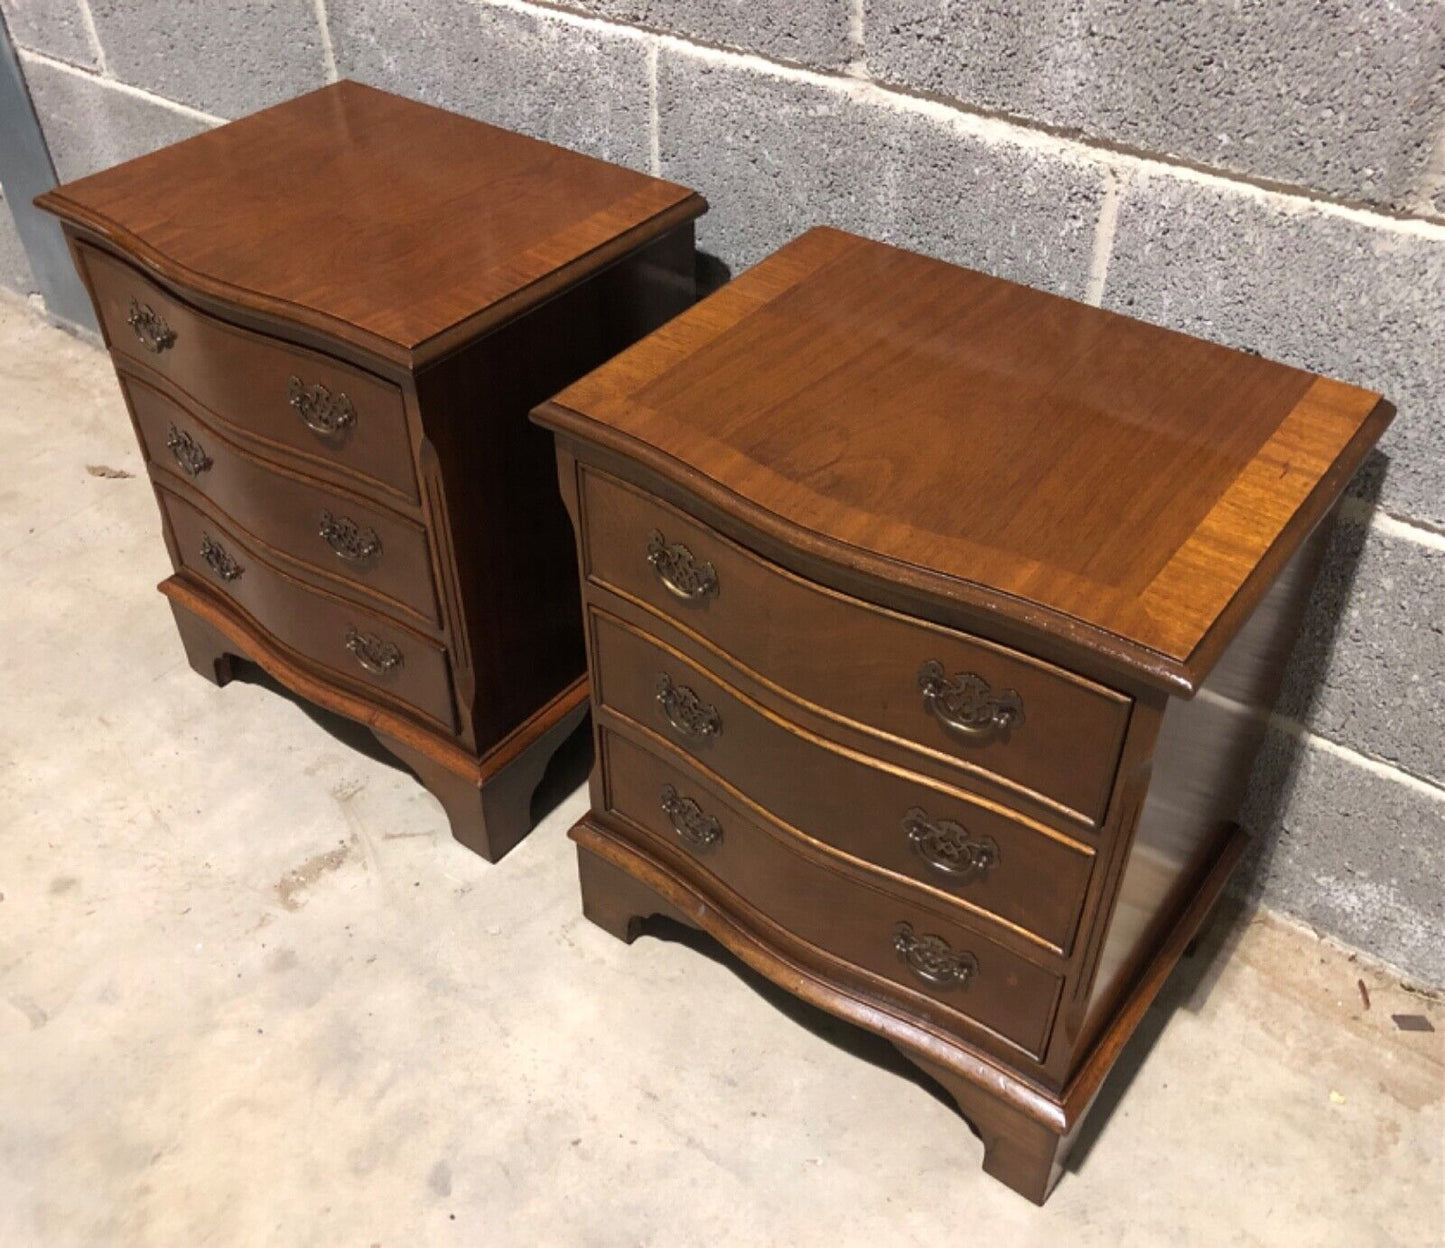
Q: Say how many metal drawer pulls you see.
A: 12